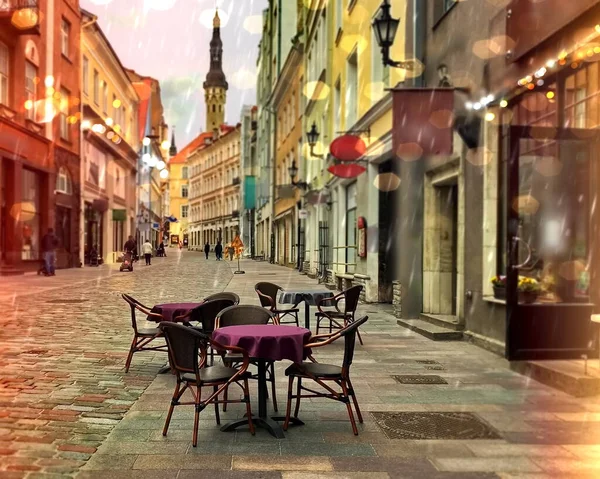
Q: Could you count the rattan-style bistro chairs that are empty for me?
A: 8